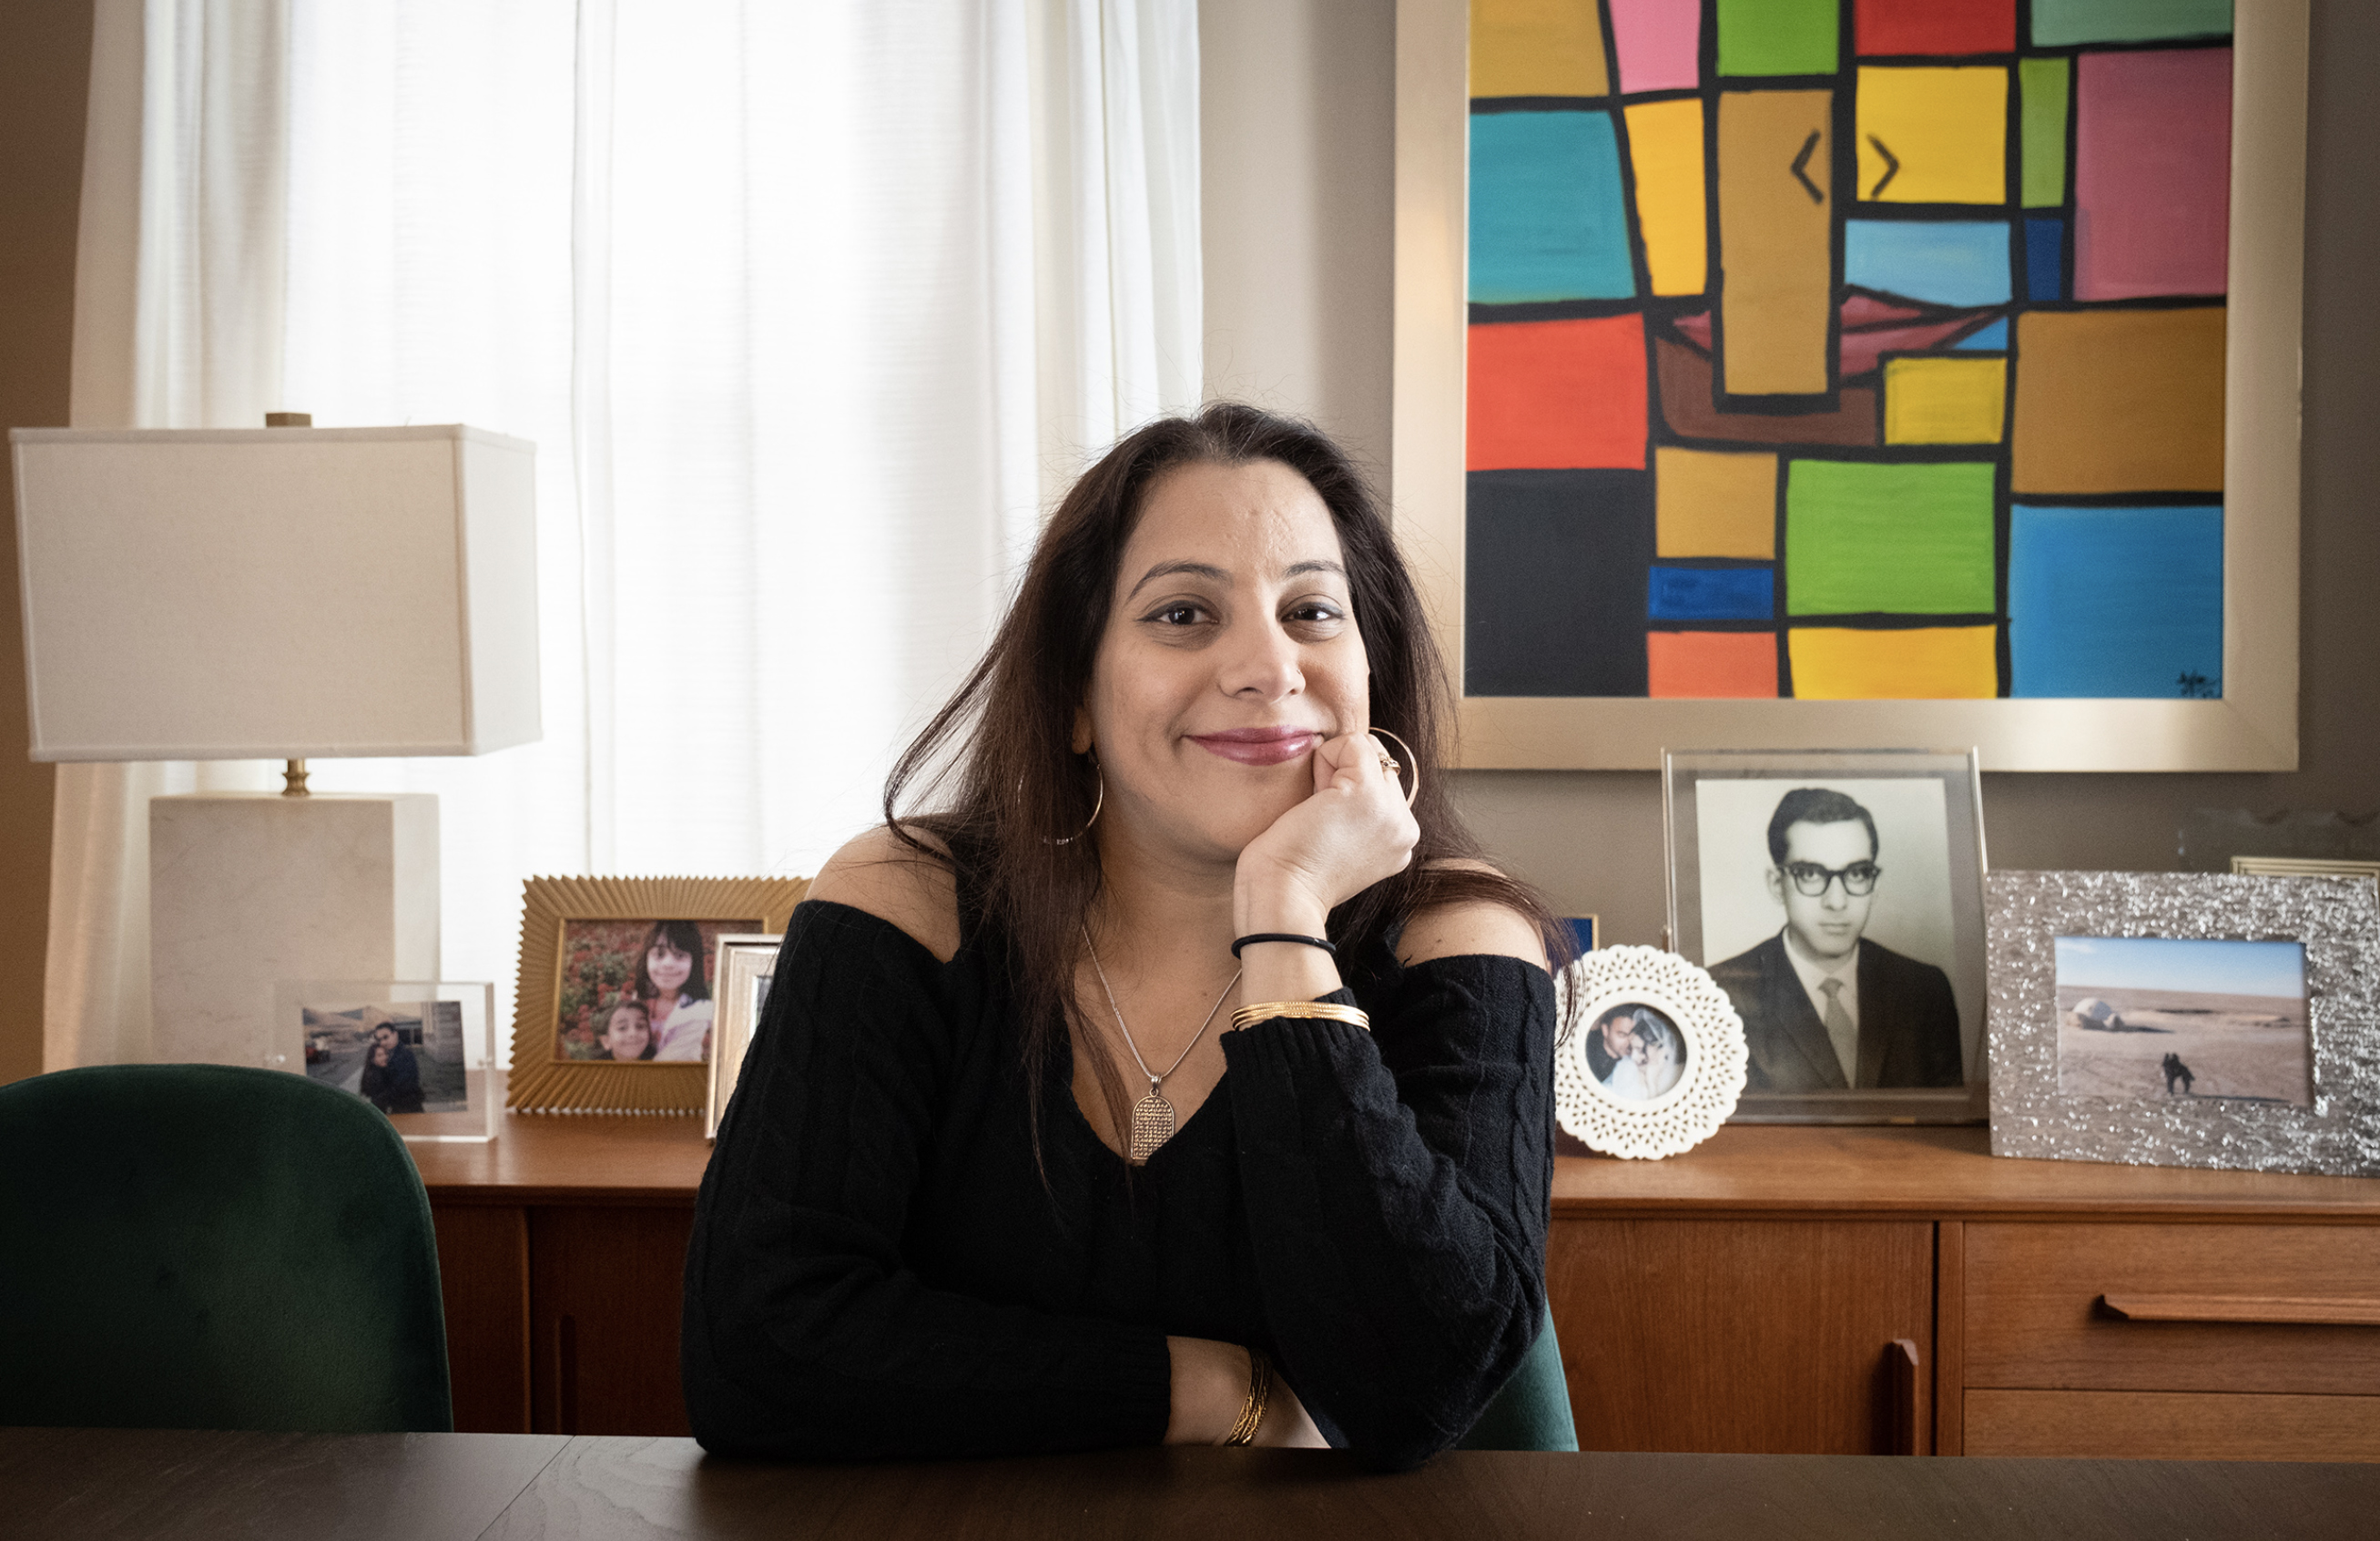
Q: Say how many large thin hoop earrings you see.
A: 2